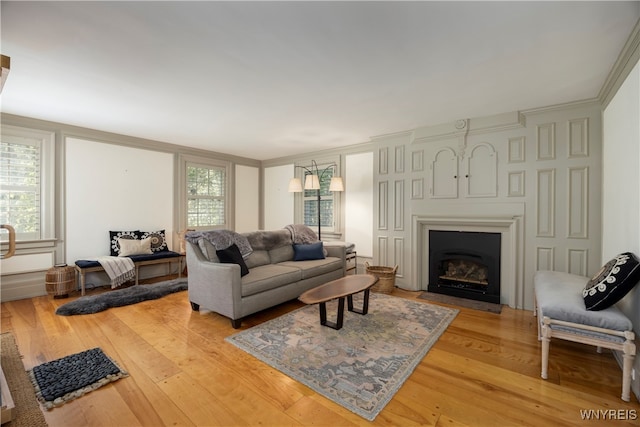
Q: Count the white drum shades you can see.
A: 3